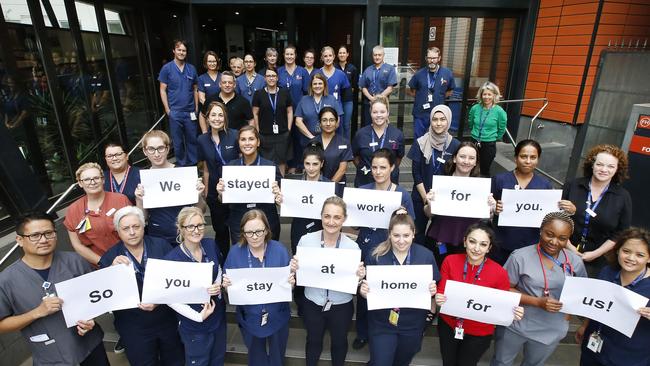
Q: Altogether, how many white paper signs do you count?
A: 13